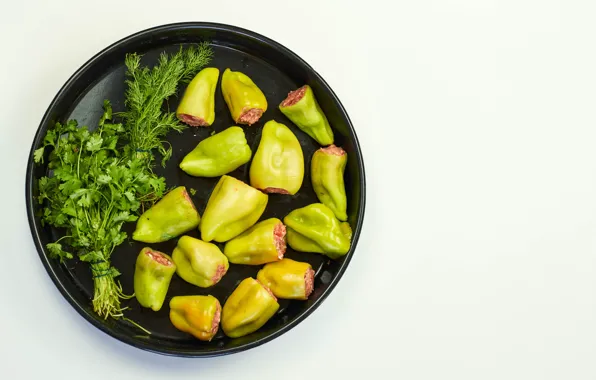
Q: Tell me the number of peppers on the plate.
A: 15